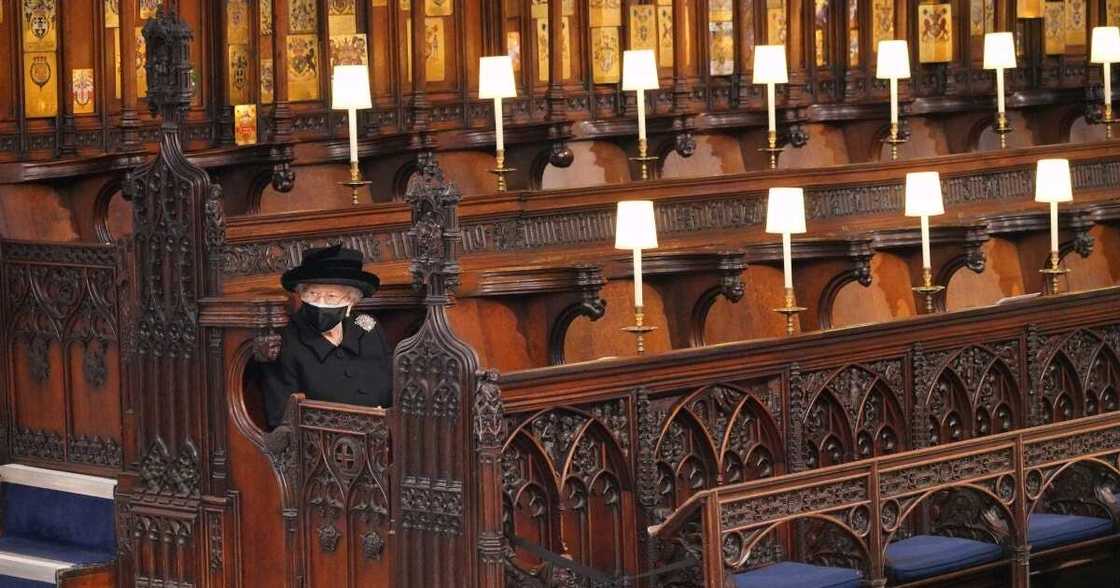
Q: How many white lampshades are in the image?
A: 11